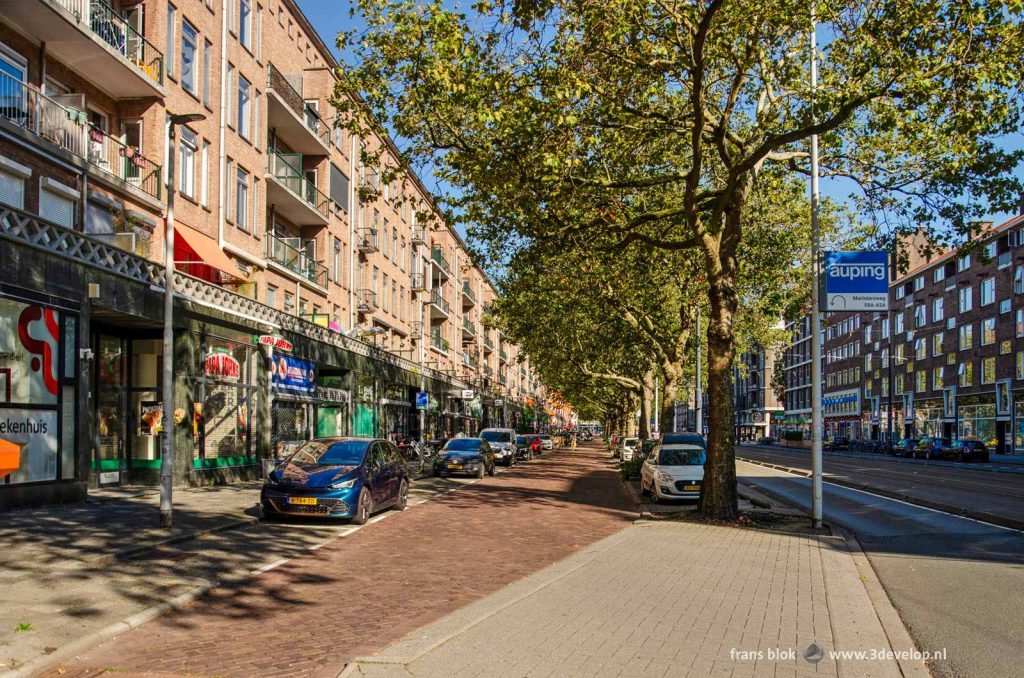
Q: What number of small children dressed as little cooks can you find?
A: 0